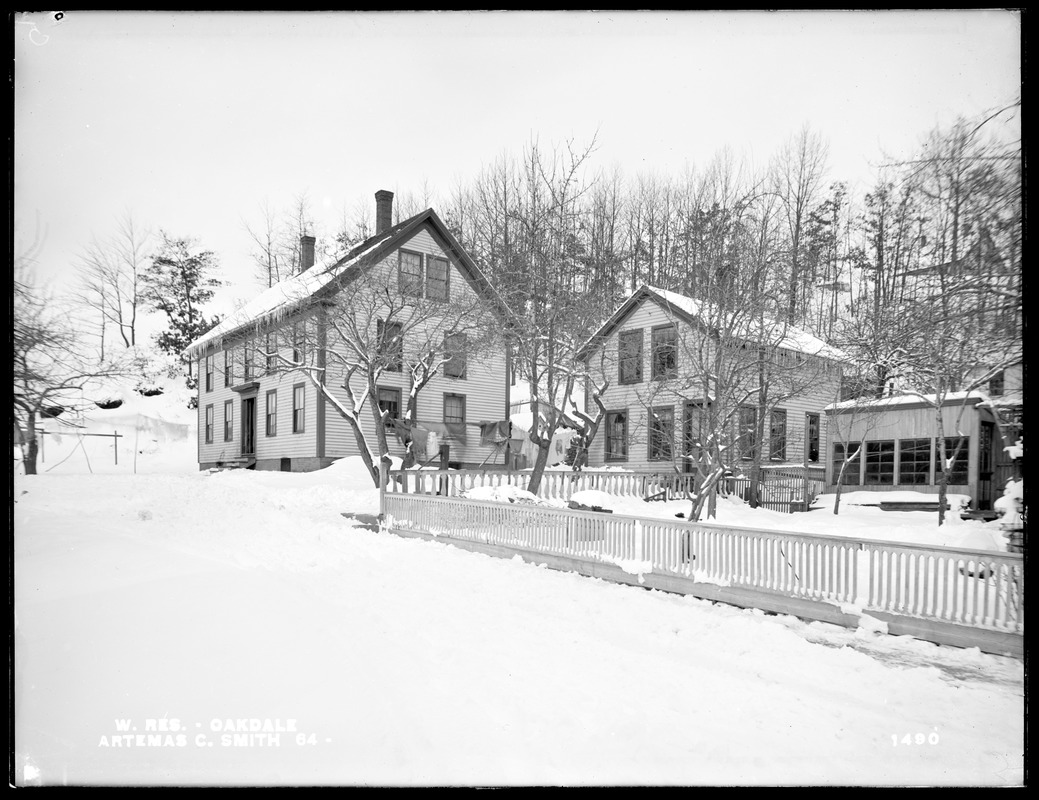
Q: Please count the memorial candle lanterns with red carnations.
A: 0